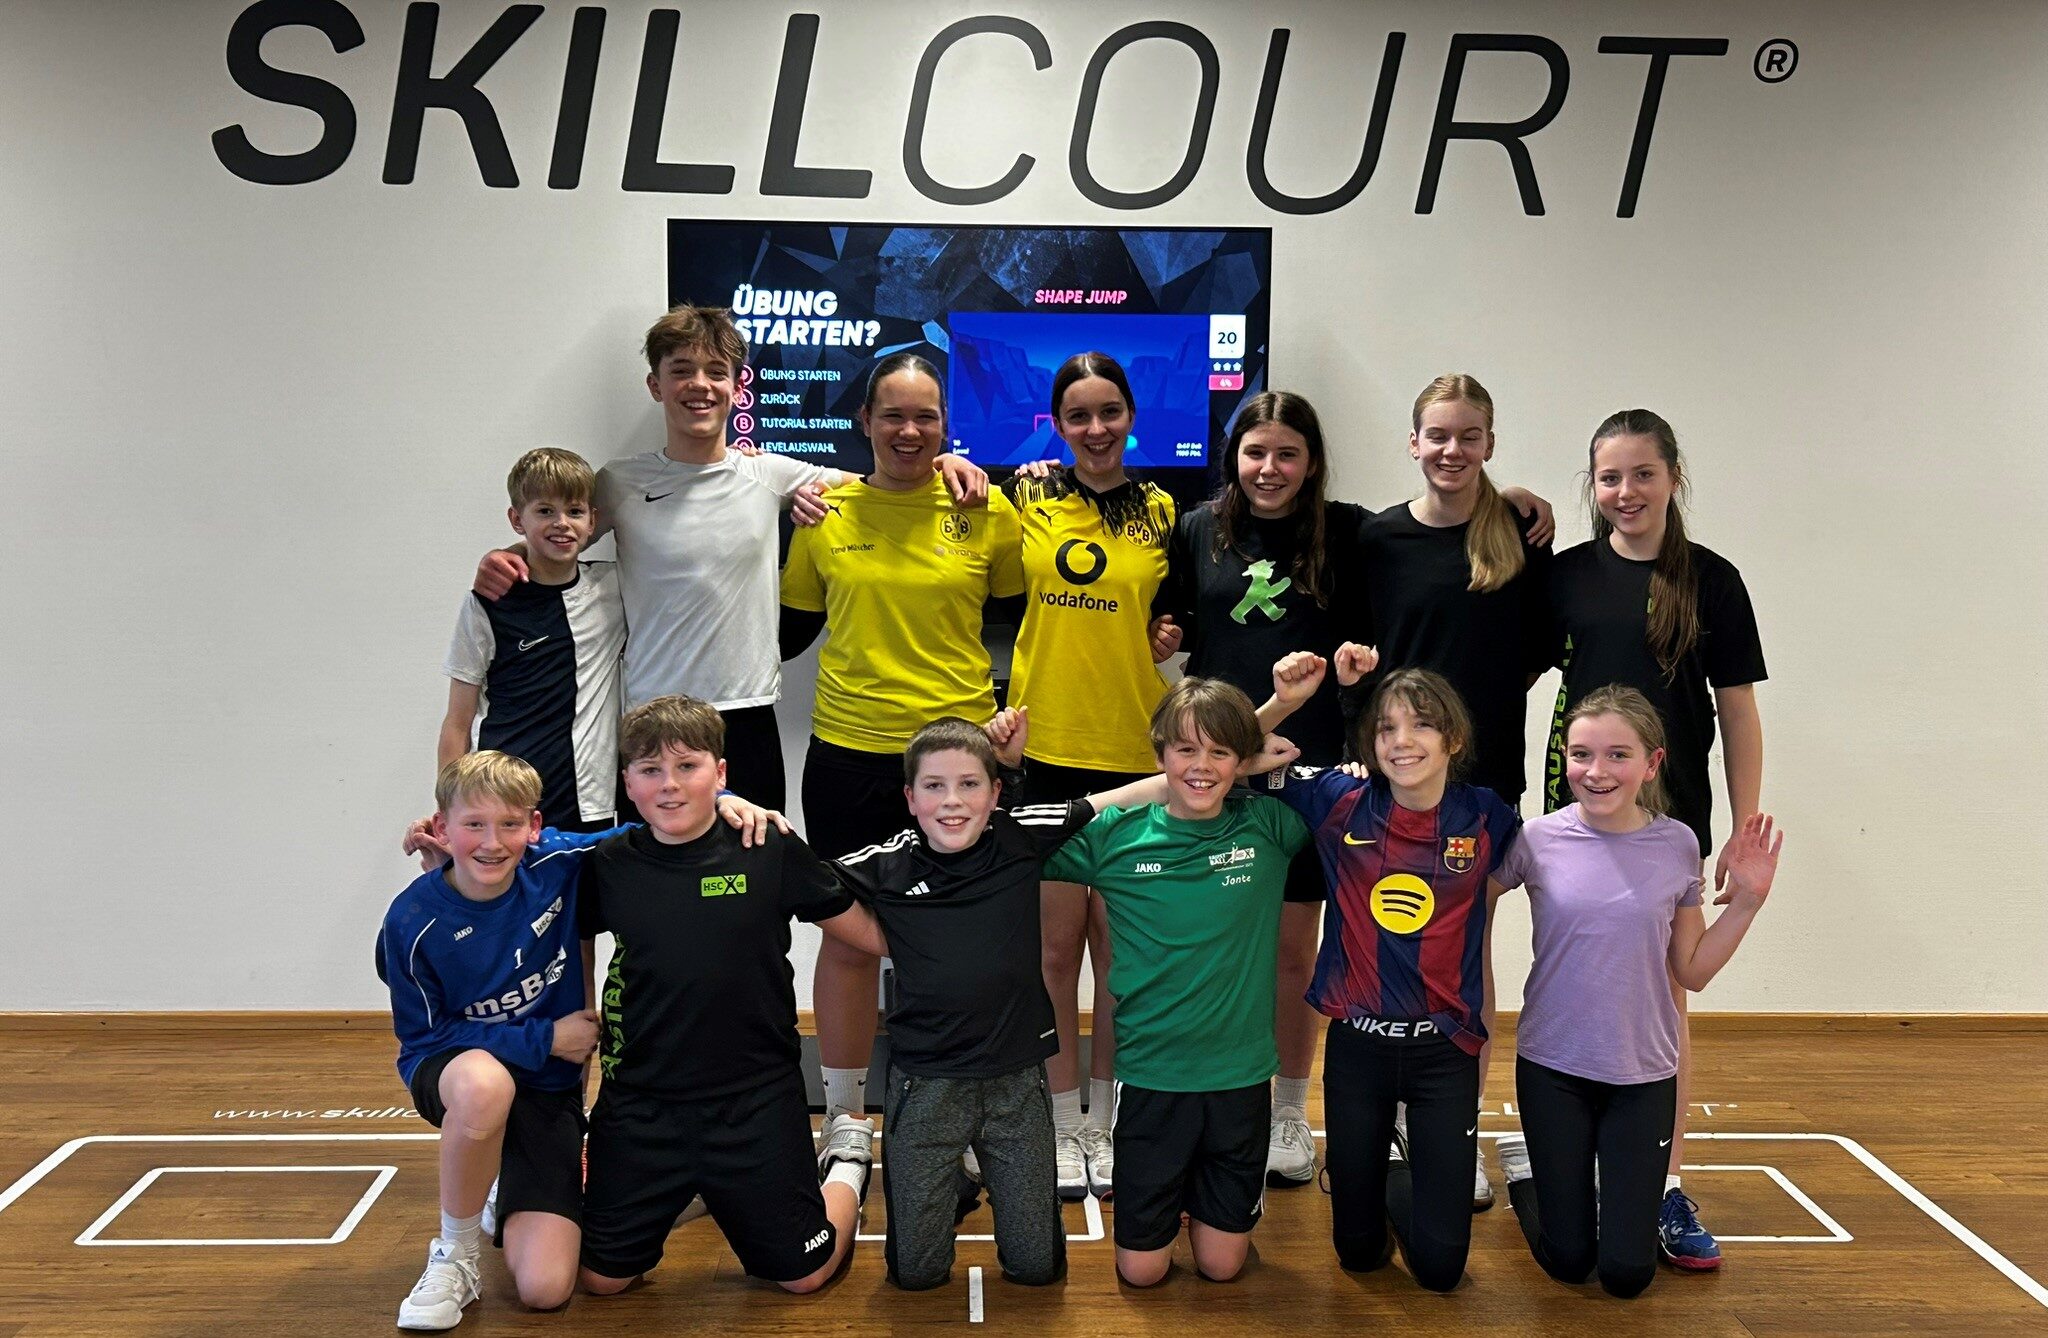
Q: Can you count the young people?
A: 13